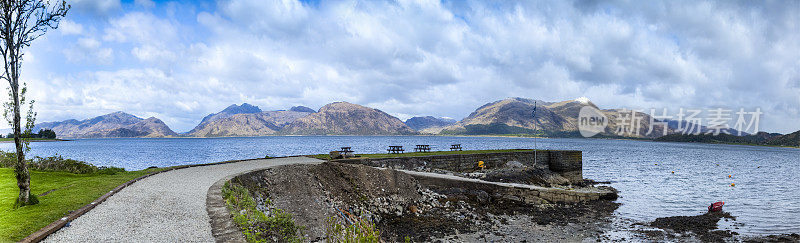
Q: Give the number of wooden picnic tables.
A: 4